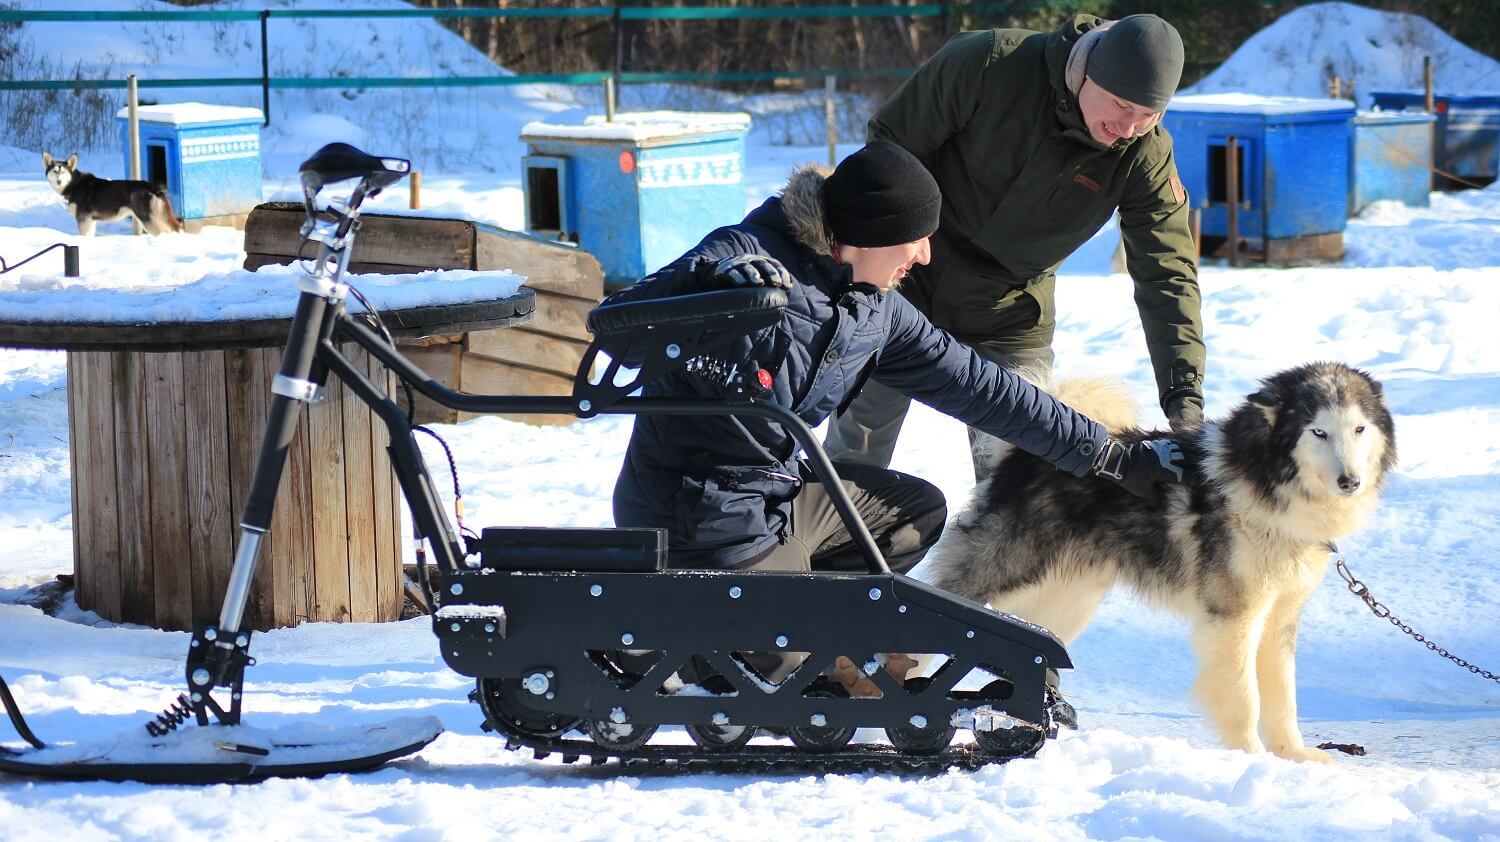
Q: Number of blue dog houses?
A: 5